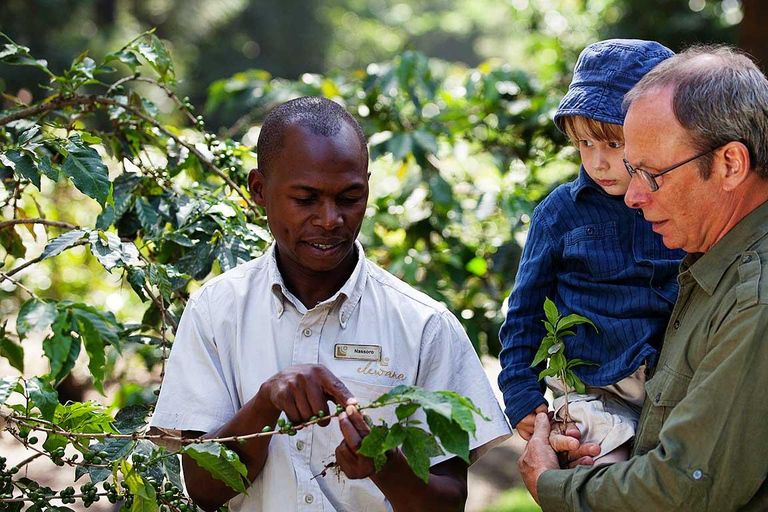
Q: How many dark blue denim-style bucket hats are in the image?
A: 1